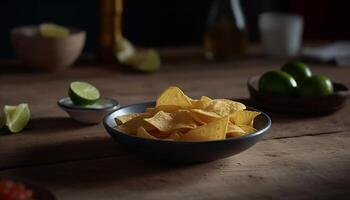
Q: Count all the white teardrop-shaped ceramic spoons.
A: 0